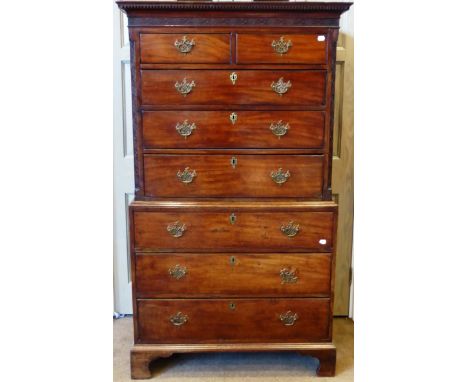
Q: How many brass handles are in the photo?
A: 14